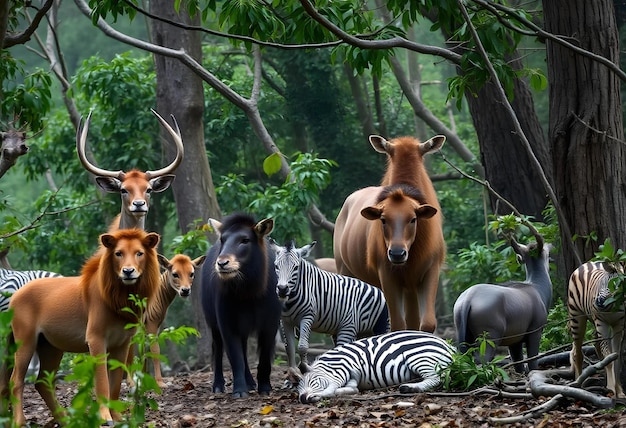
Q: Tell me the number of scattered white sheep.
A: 0